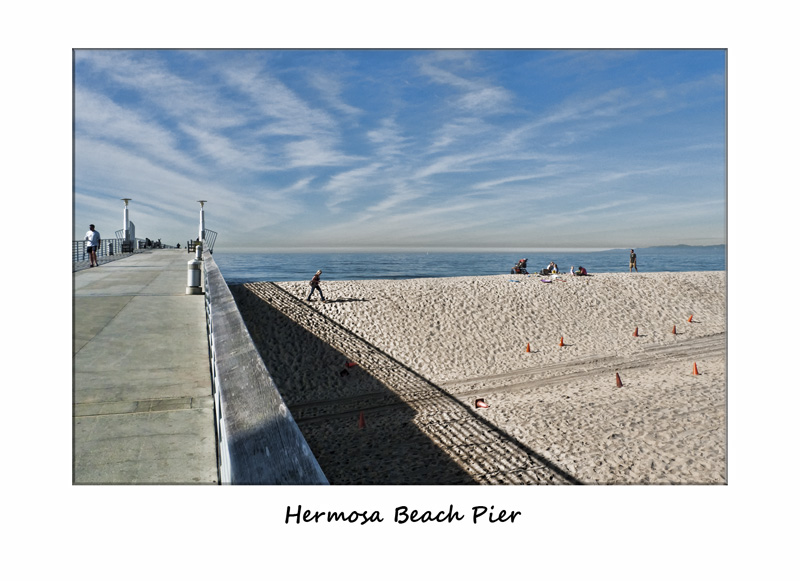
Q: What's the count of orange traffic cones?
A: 10